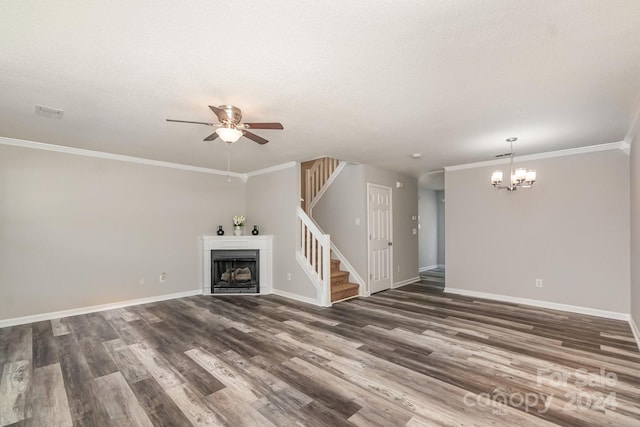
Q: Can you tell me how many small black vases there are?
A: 2